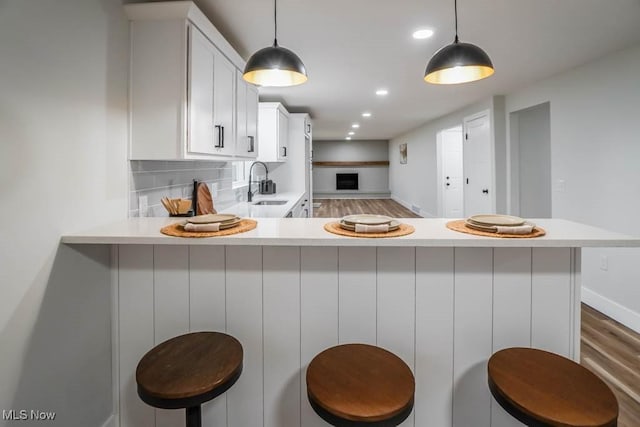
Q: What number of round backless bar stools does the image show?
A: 3